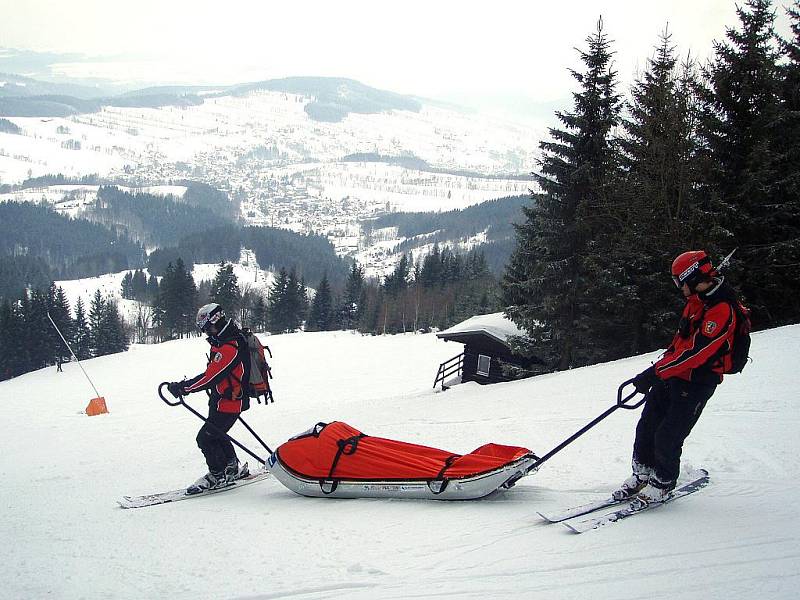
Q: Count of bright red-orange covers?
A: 1